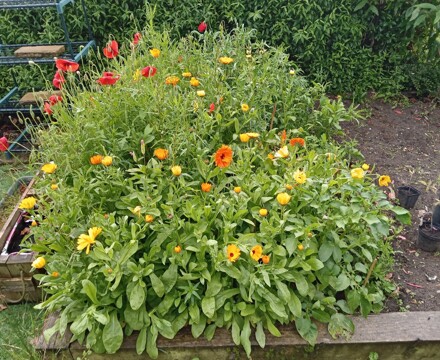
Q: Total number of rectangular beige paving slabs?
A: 2